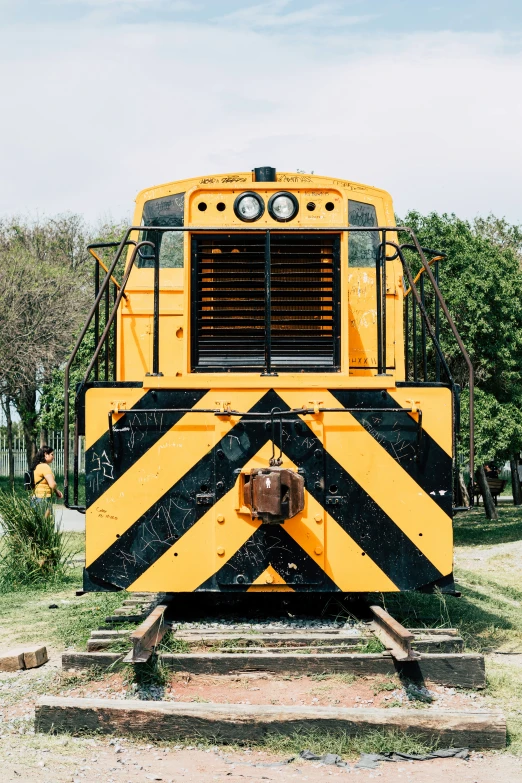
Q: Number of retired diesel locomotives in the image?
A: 1